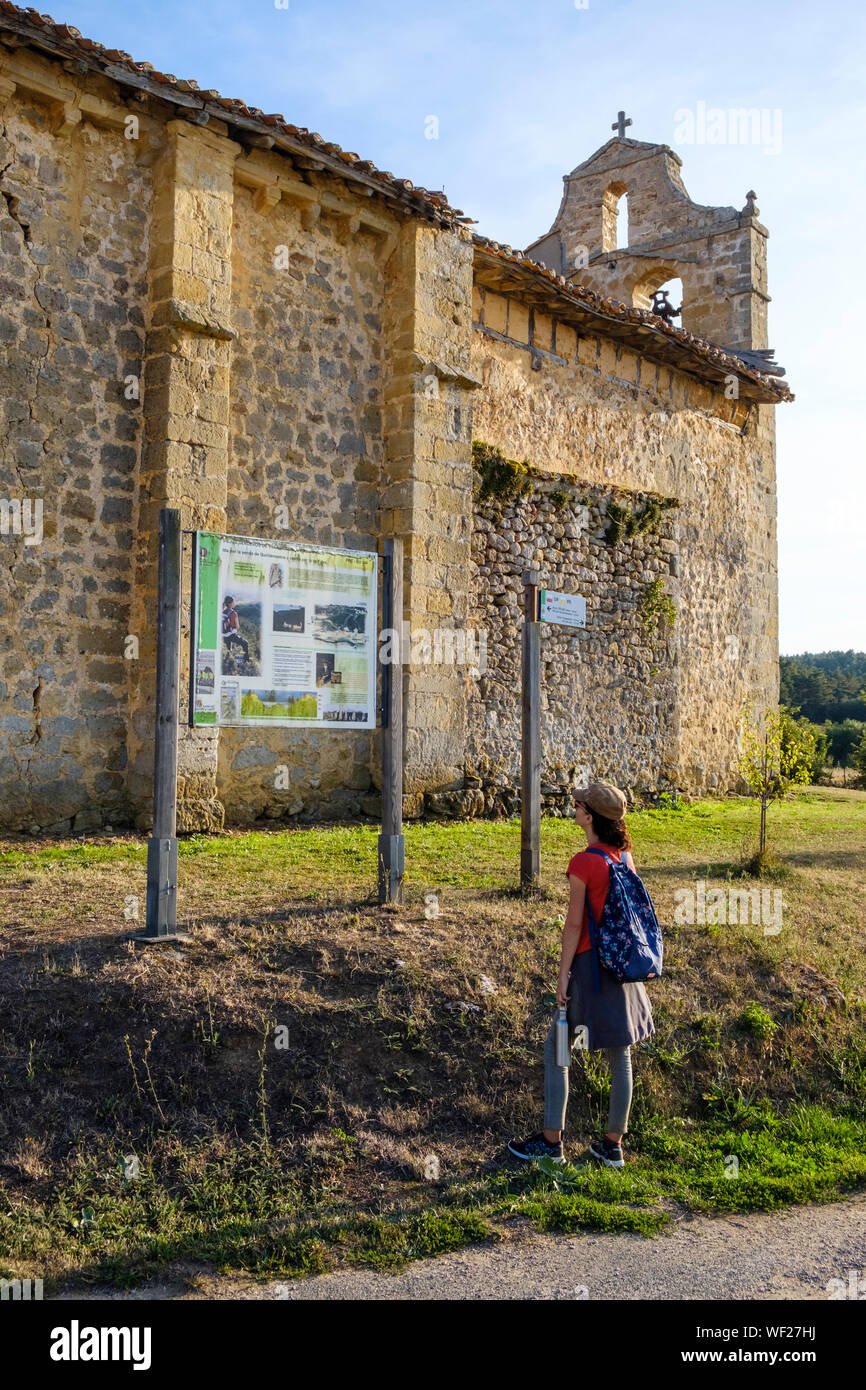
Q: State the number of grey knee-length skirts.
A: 1